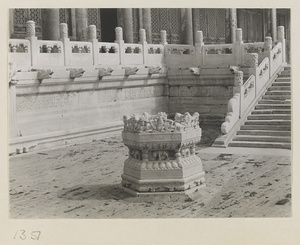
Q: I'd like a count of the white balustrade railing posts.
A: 12